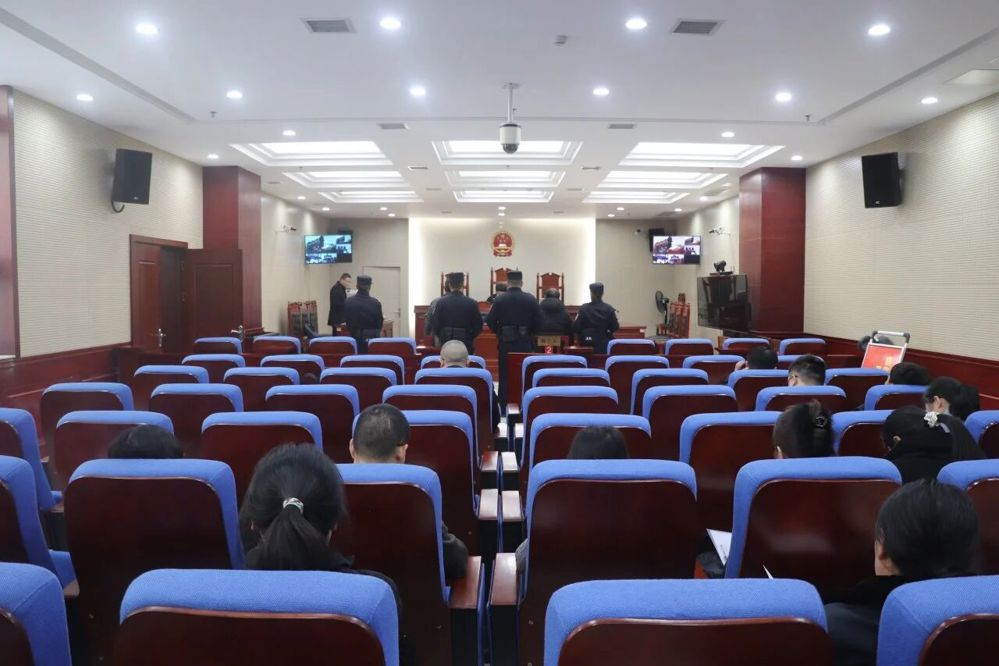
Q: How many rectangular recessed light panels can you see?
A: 9